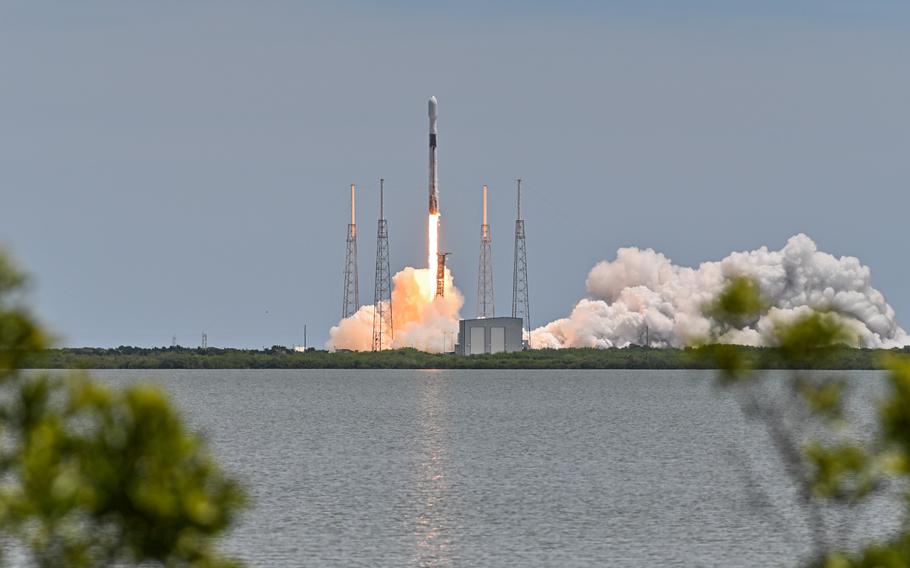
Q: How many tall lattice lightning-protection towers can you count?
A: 4